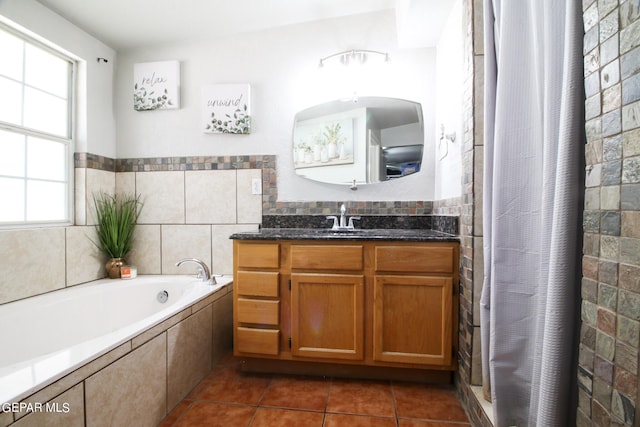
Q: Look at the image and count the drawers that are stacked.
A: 4